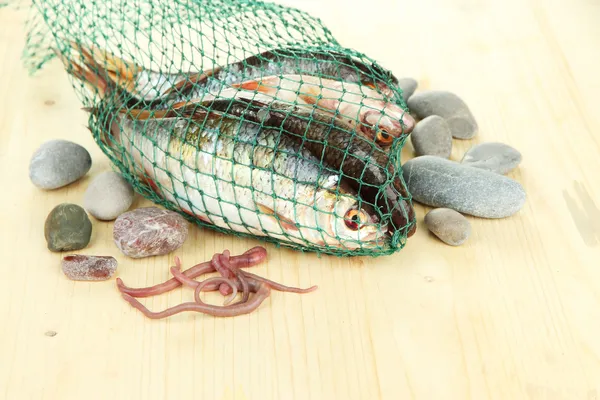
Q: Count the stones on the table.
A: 11